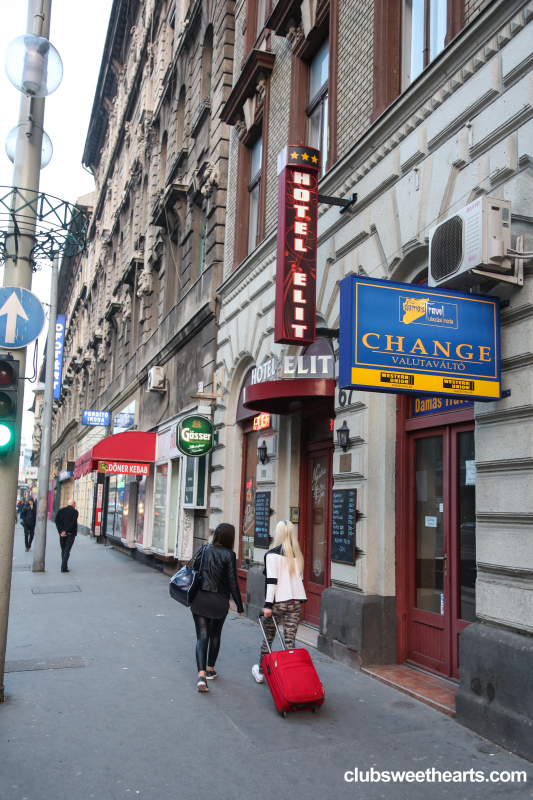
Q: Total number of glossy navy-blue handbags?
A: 1